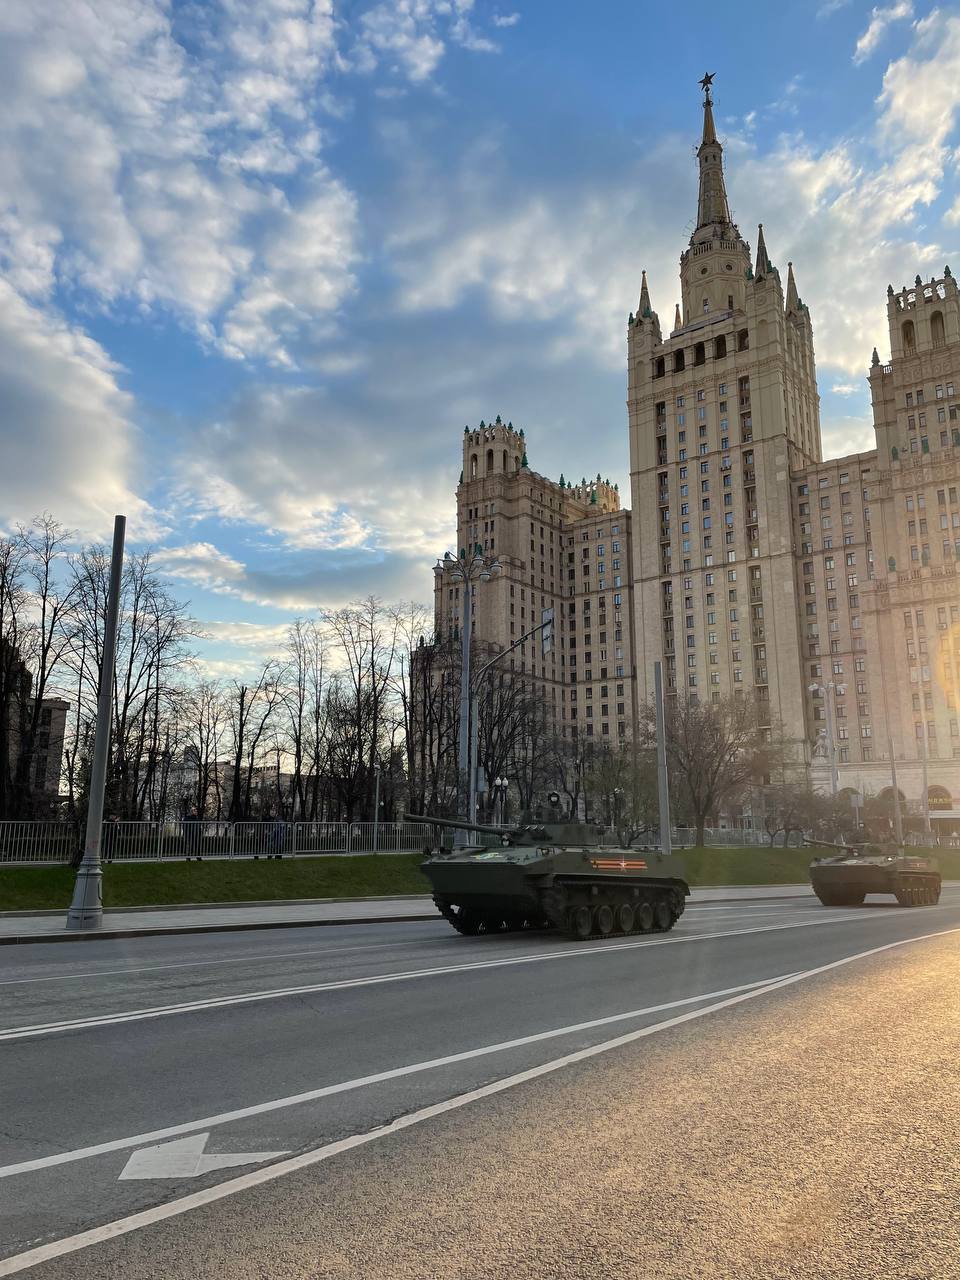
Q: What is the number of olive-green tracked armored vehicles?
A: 2